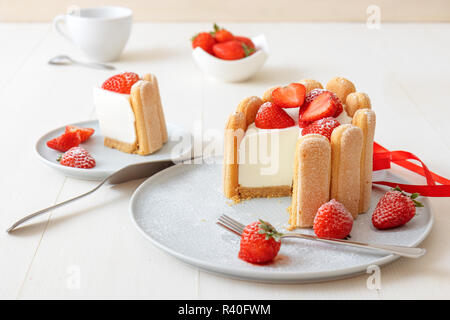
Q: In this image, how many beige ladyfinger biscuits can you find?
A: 11